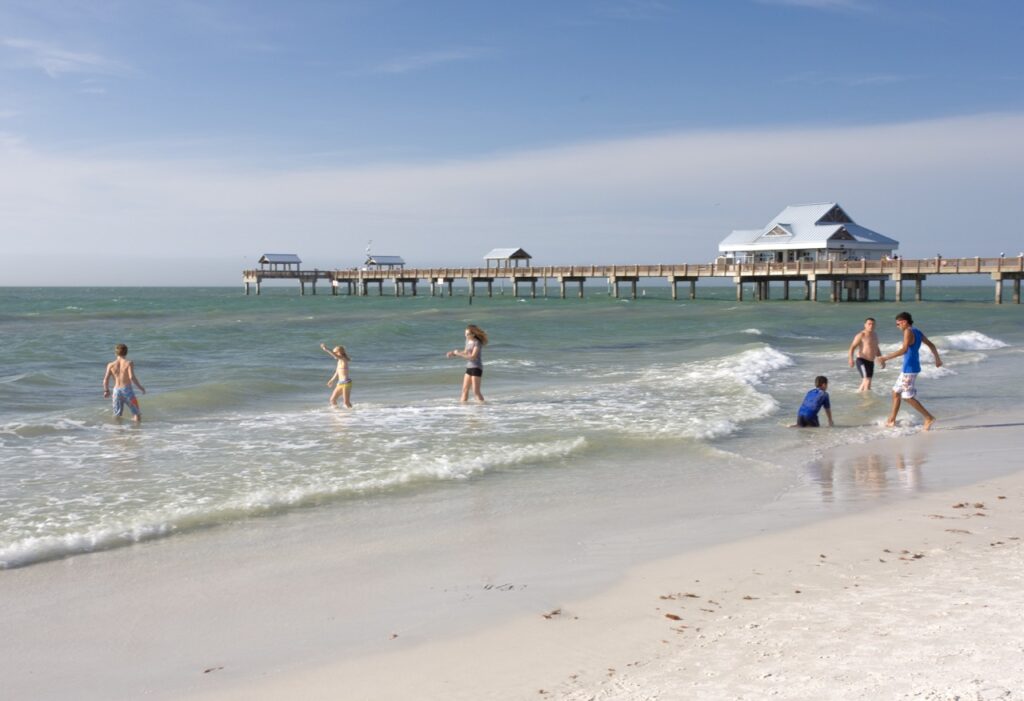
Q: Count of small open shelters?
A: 3